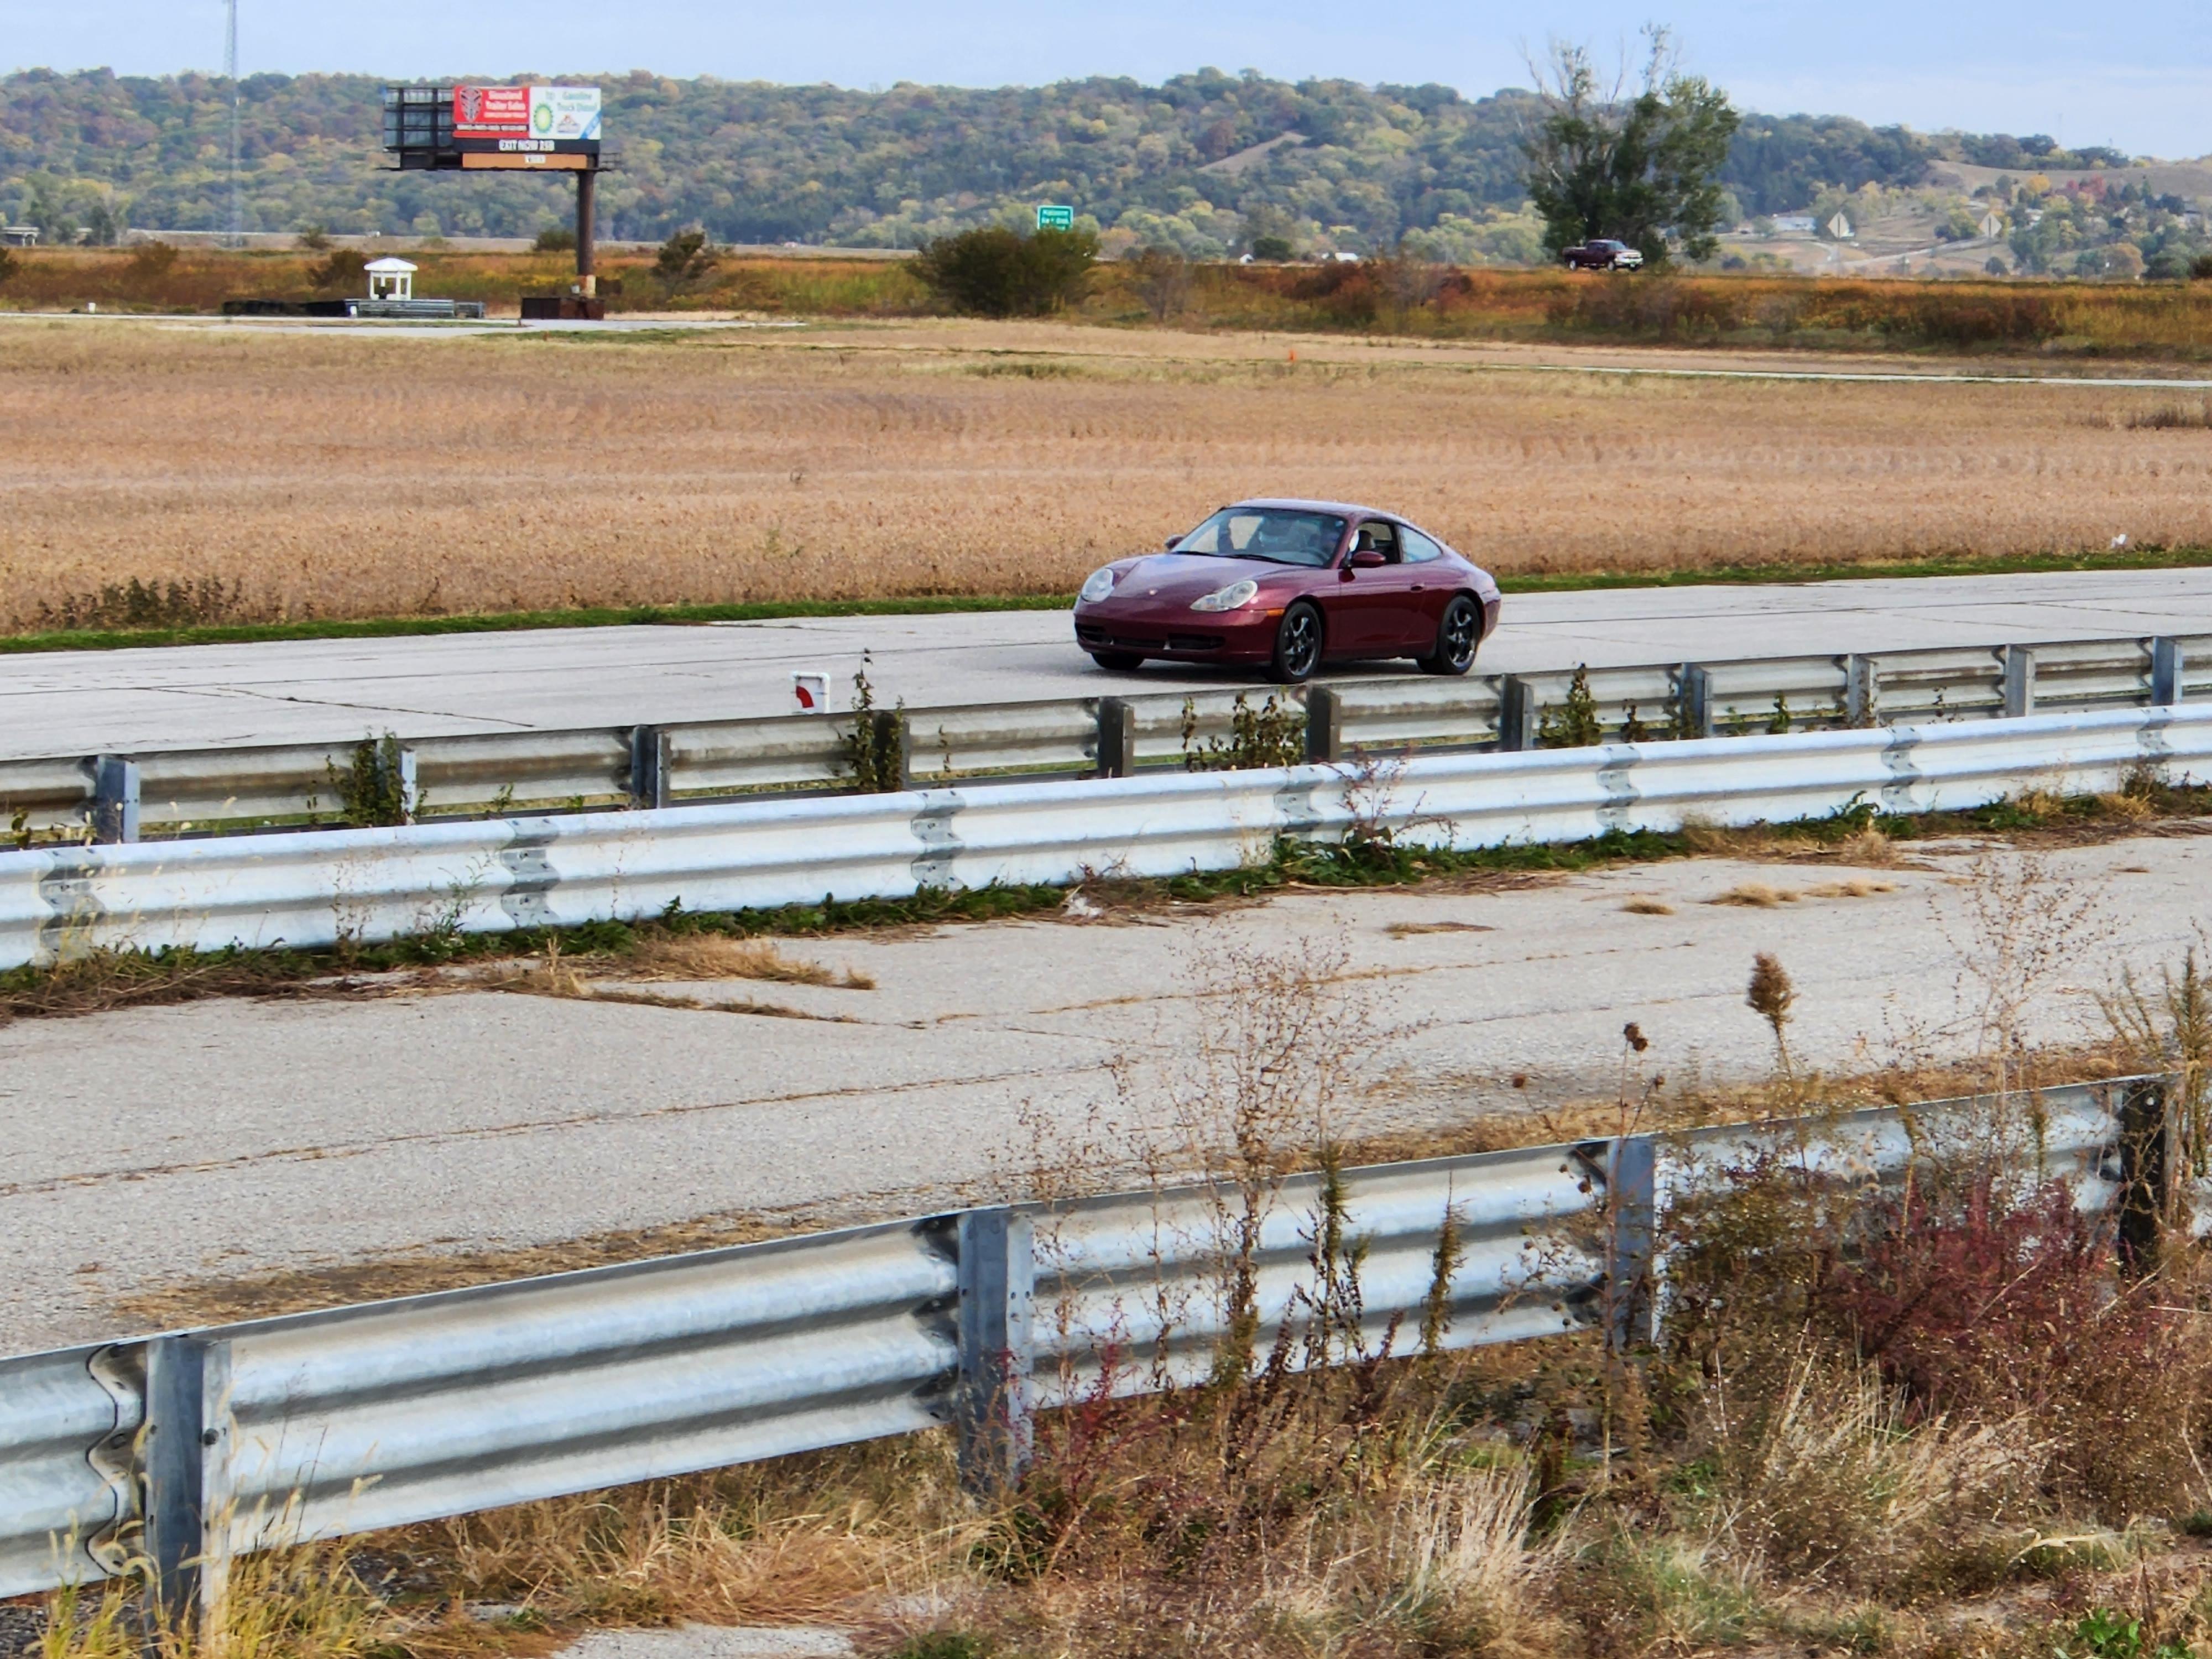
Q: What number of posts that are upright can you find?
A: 15